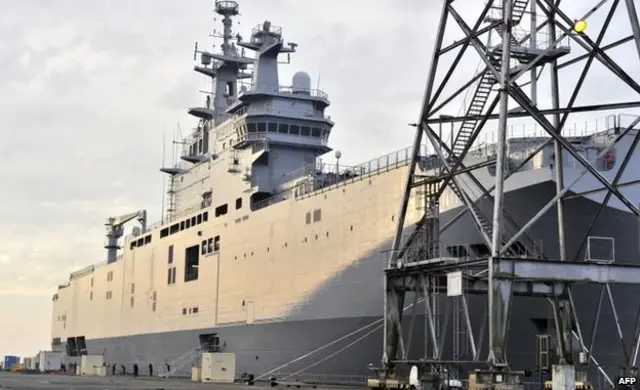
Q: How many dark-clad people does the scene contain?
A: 5